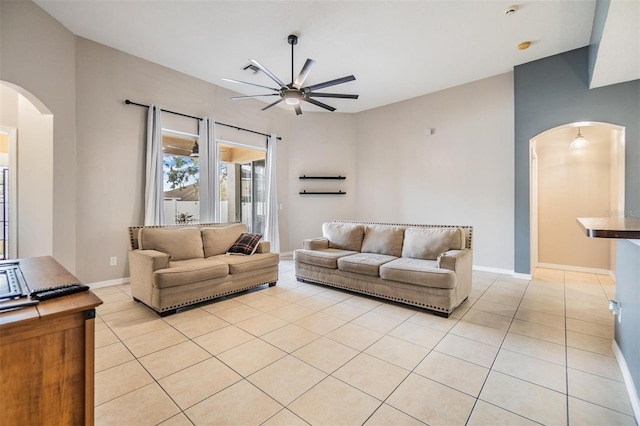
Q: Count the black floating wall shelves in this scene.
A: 2